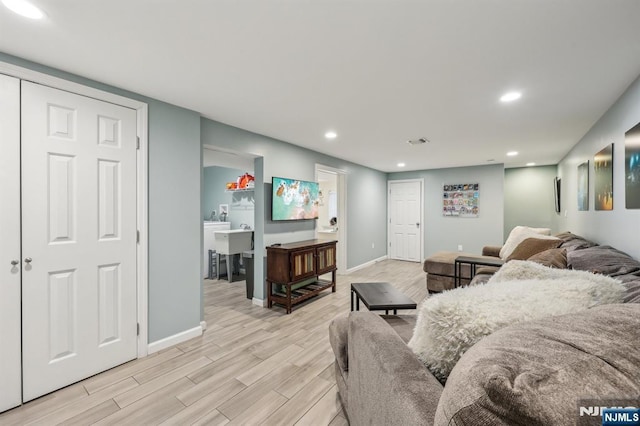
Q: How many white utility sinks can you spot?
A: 1